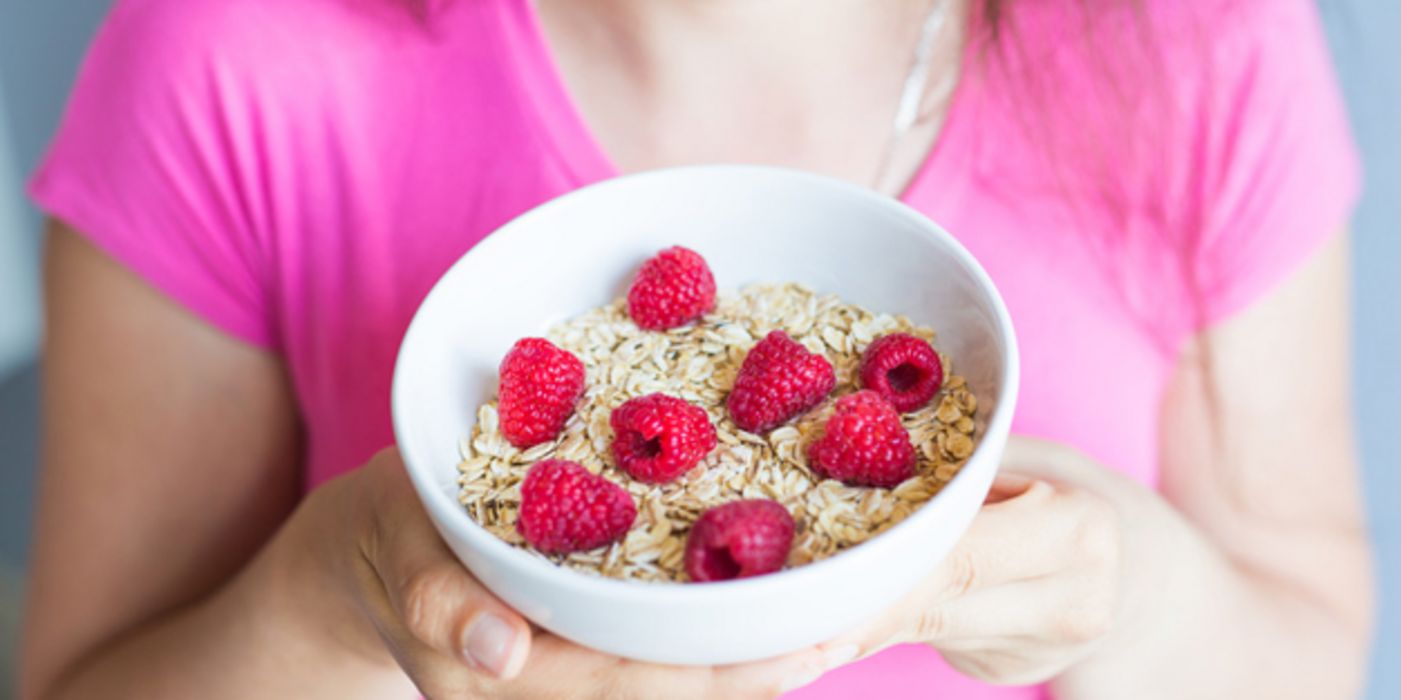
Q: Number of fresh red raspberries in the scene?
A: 8